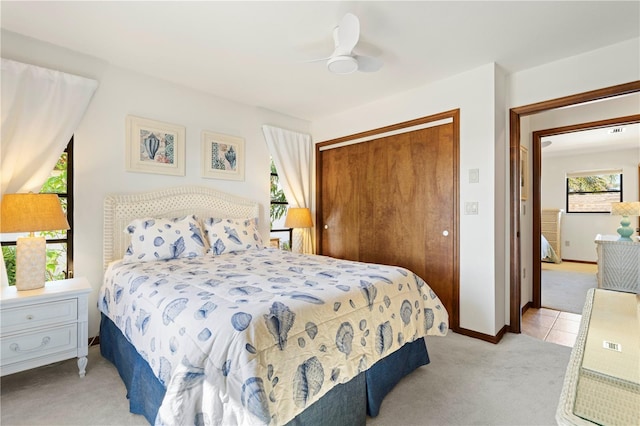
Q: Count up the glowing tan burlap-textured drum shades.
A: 2